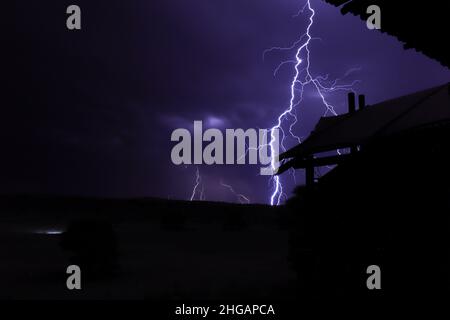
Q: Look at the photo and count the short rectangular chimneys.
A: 2